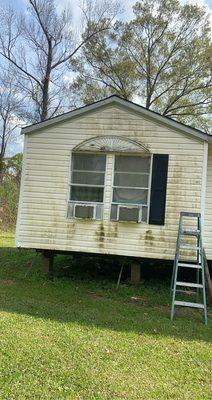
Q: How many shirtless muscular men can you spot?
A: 0